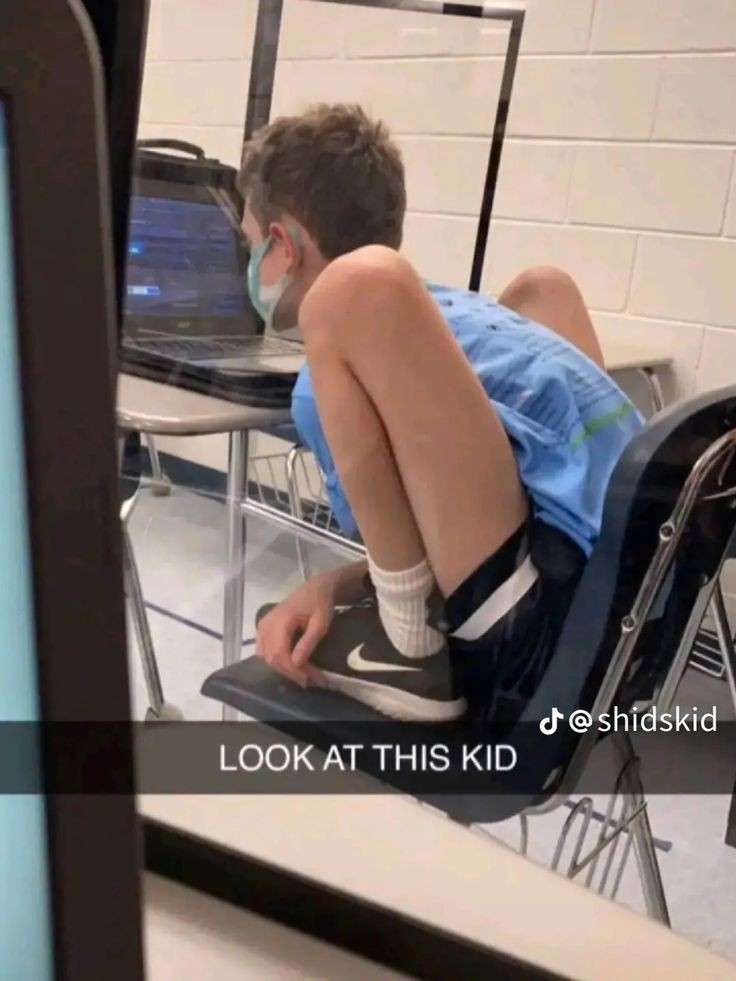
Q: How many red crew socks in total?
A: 0